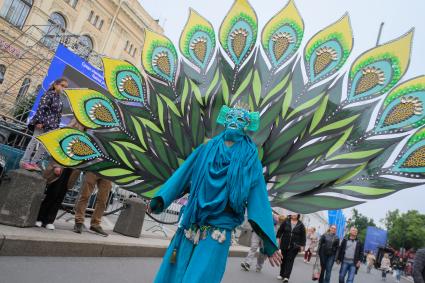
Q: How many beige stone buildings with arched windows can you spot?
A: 1